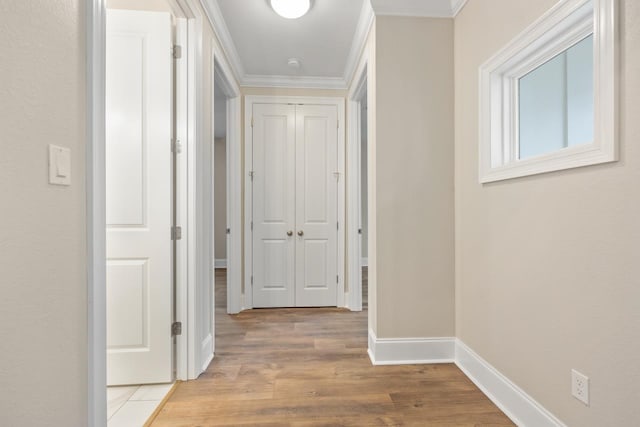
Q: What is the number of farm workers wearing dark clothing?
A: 0